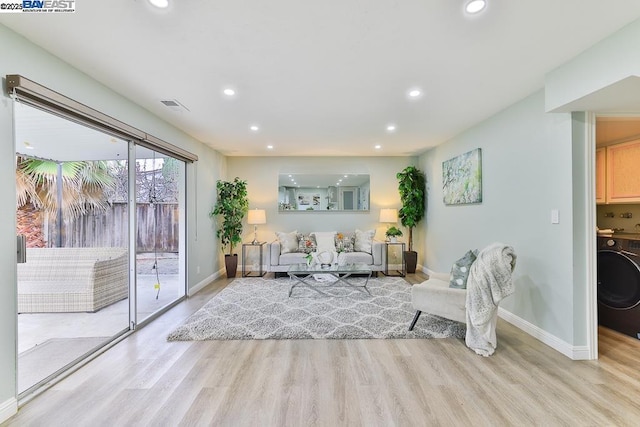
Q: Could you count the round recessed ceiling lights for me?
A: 8